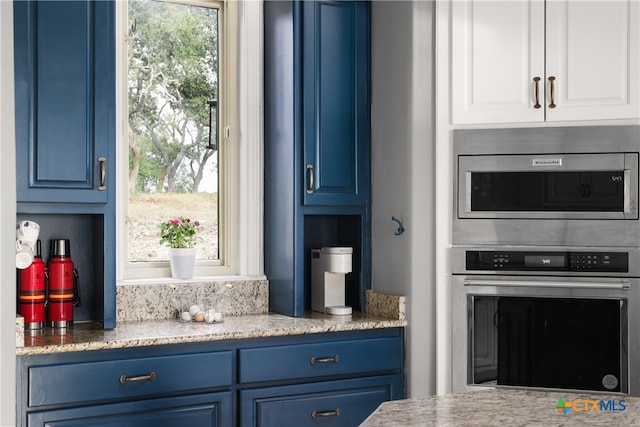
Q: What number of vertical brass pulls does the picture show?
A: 4